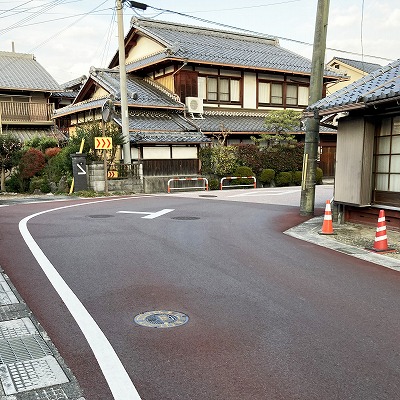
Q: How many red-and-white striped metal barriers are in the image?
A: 2